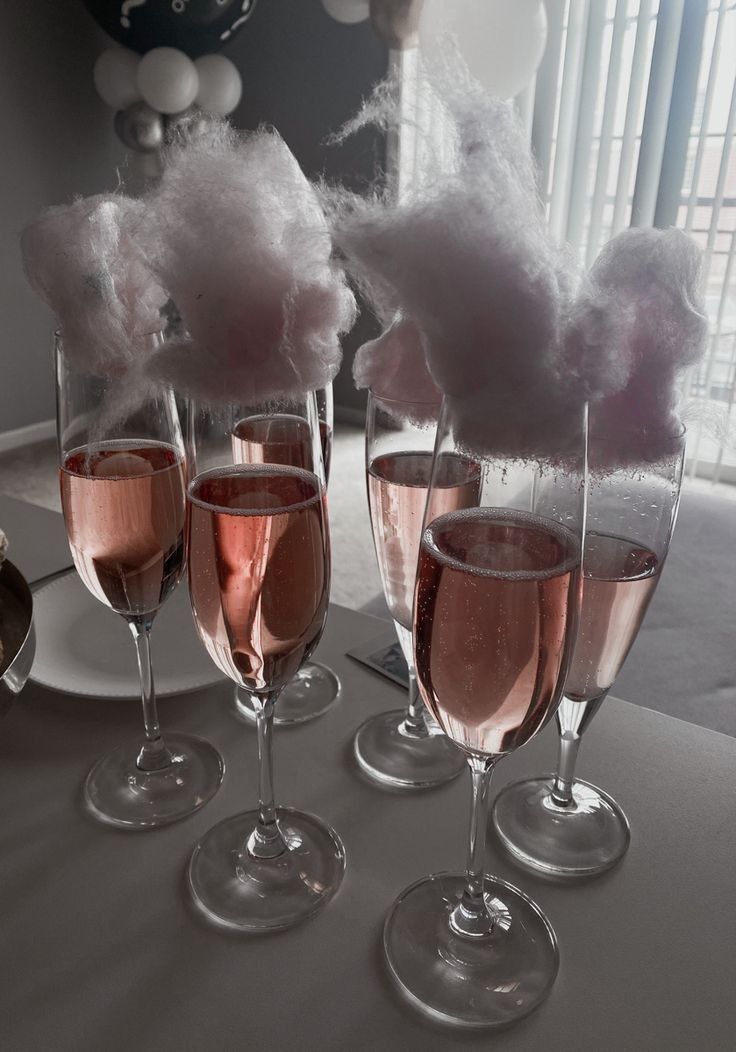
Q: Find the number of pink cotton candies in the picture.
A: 5